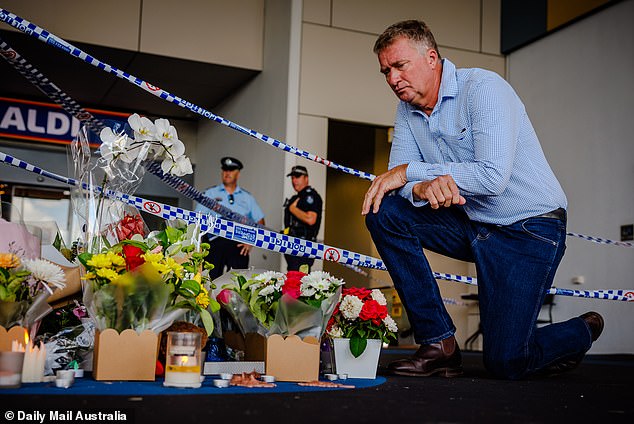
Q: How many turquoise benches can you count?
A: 0